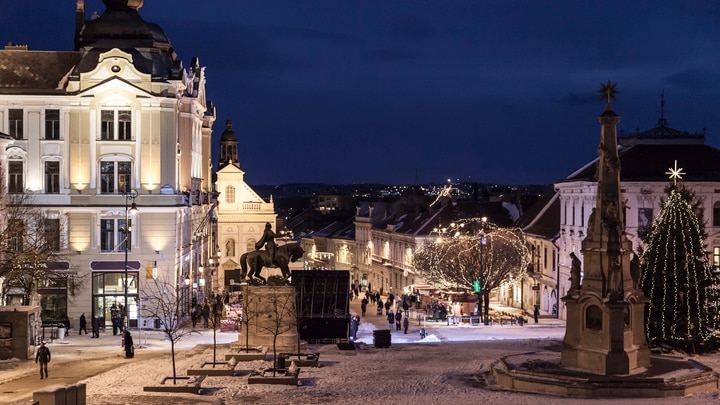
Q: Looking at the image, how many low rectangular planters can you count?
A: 5